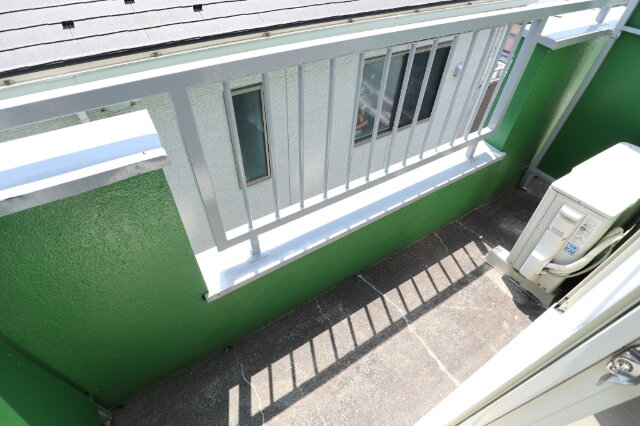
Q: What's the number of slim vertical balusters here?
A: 13